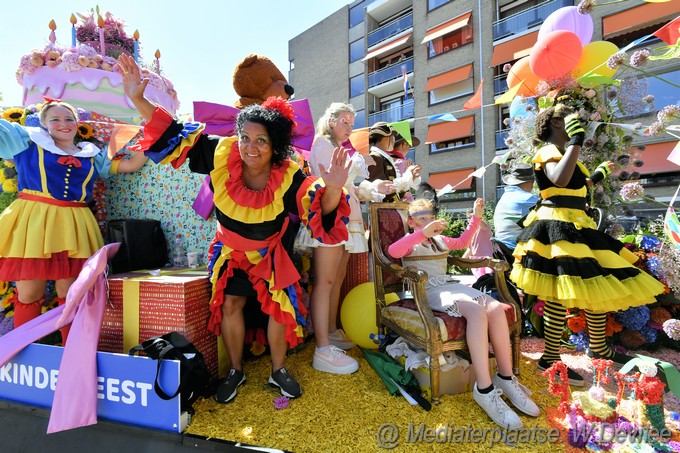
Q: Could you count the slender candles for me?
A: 5